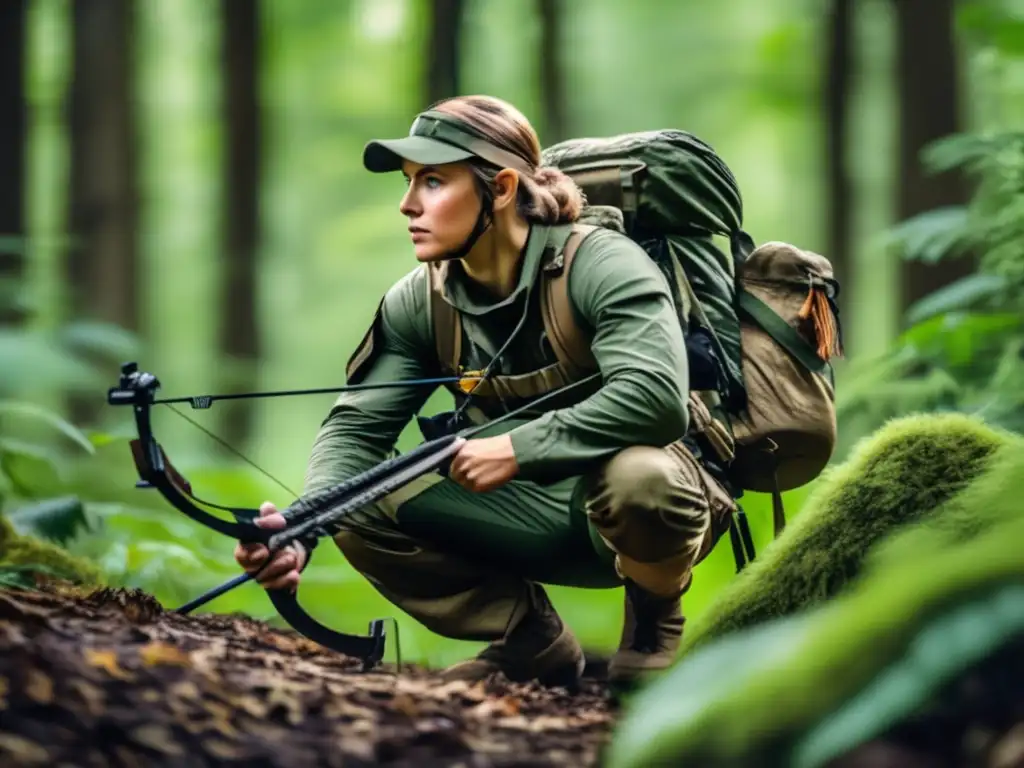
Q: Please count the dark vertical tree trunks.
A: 7